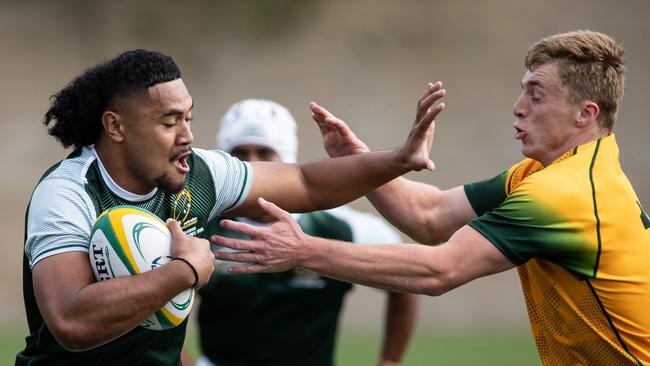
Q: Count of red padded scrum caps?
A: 0